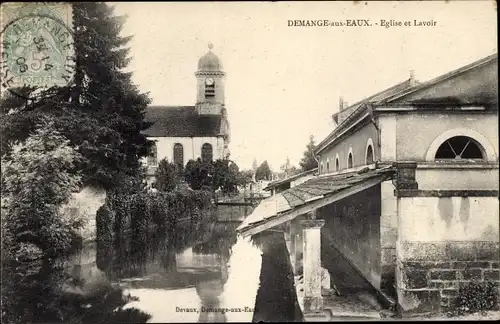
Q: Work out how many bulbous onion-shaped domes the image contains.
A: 1